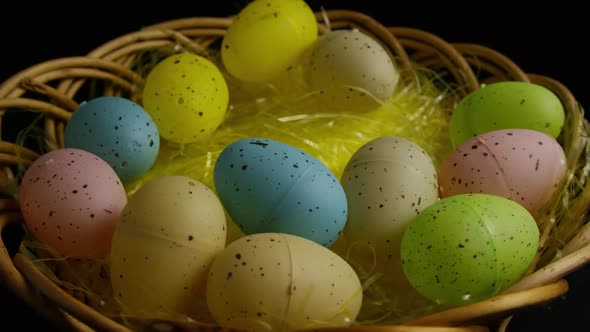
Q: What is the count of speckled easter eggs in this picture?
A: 12